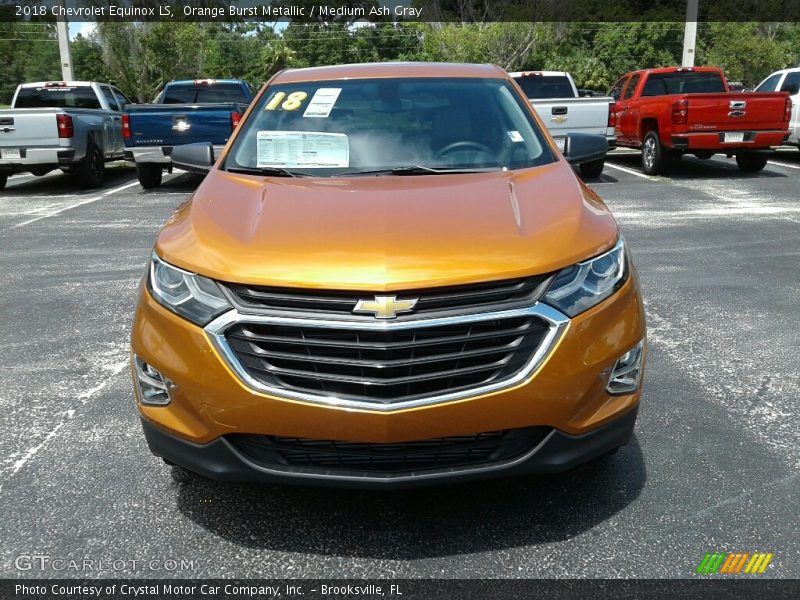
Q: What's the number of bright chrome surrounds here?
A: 3